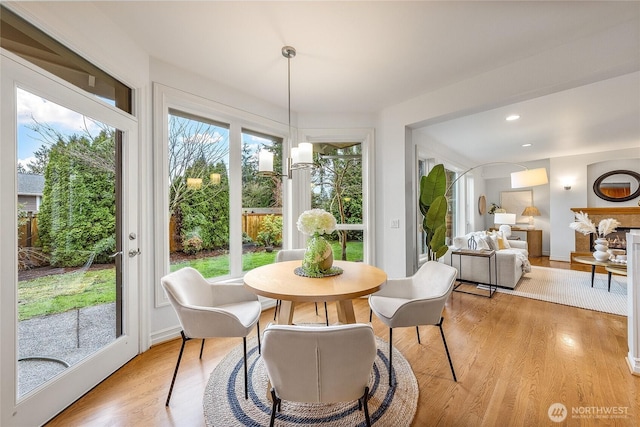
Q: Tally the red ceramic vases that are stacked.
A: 0